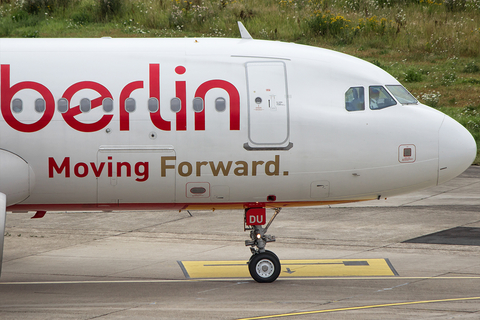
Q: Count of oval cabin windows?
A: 10